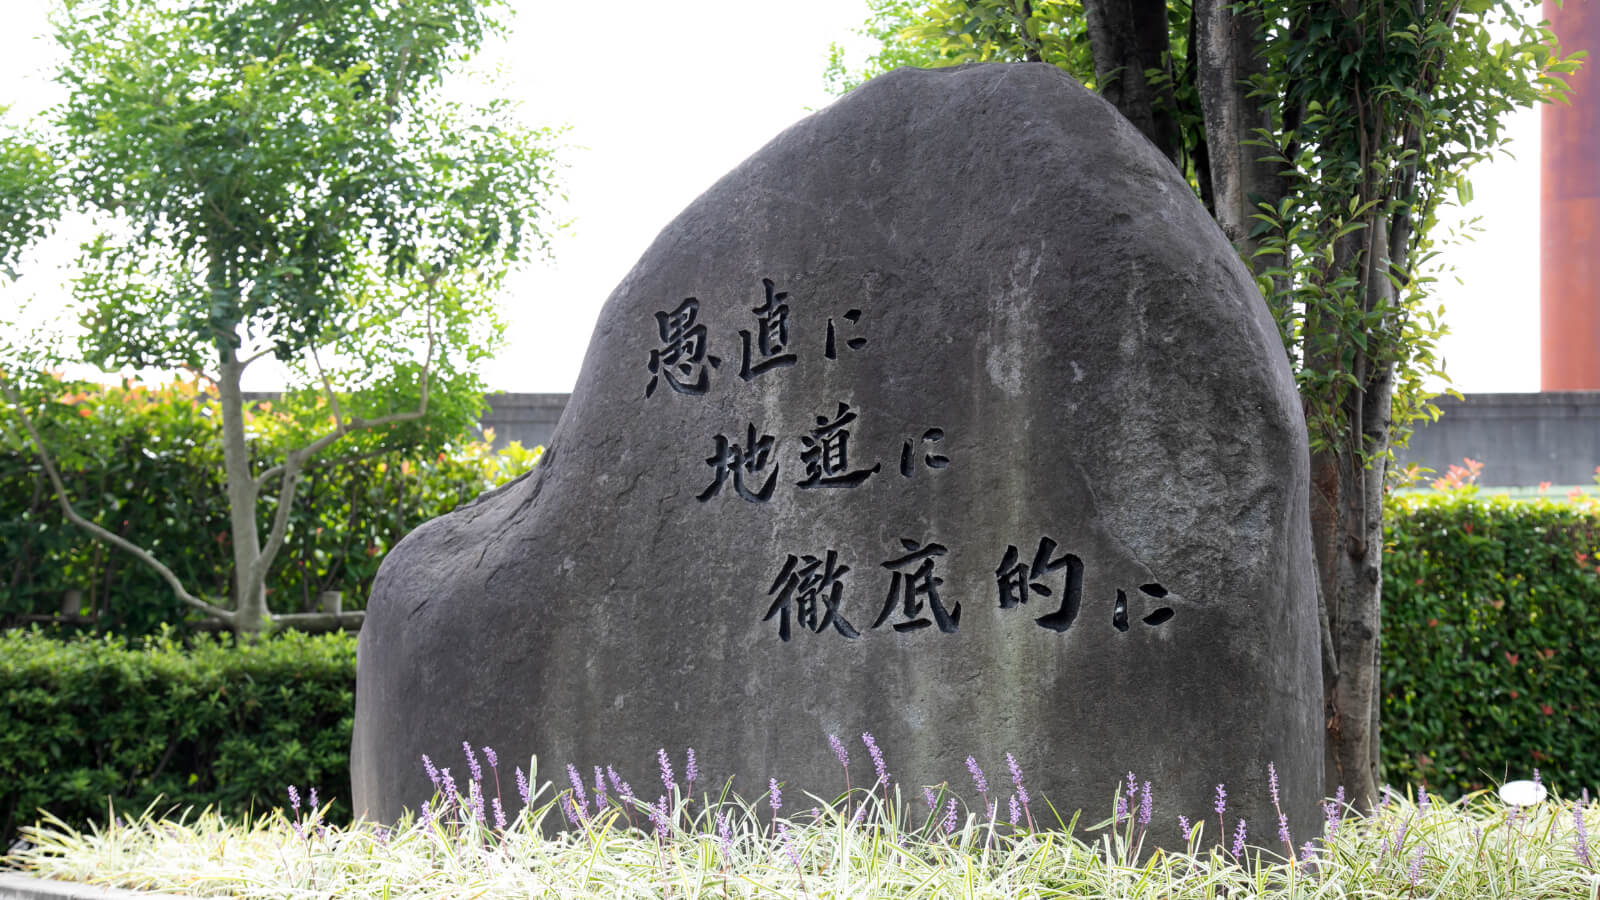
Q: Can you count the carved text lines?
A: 3